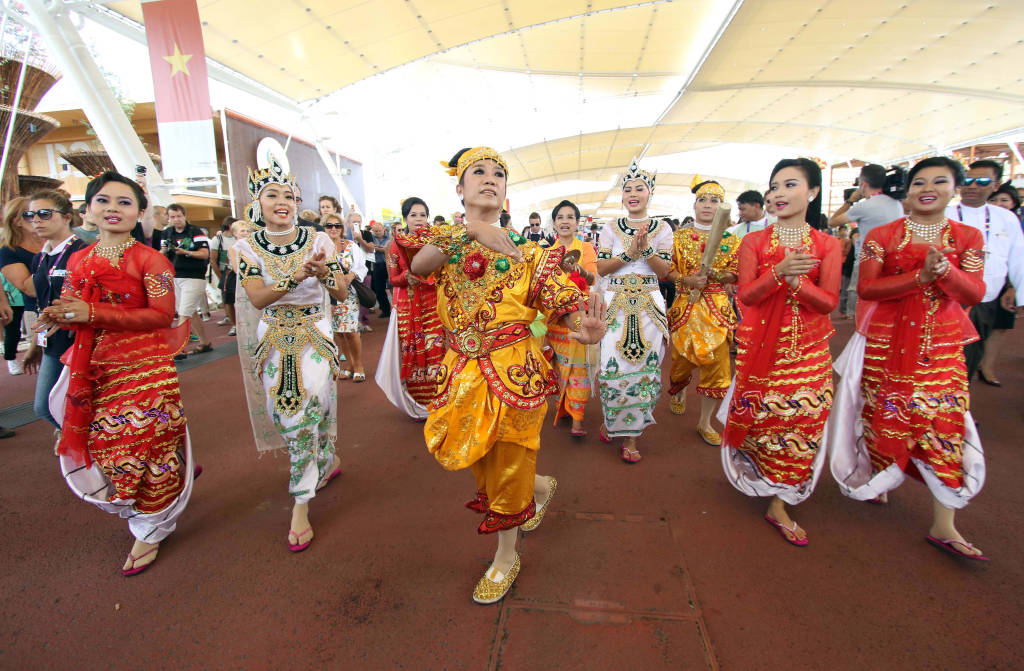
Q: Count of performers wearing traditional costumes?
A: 9